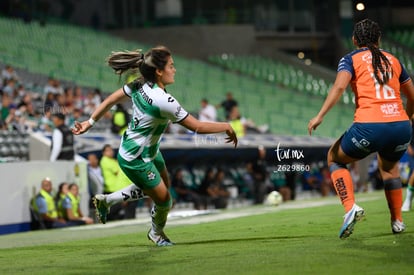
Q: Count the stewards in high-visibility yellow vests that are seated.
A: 3